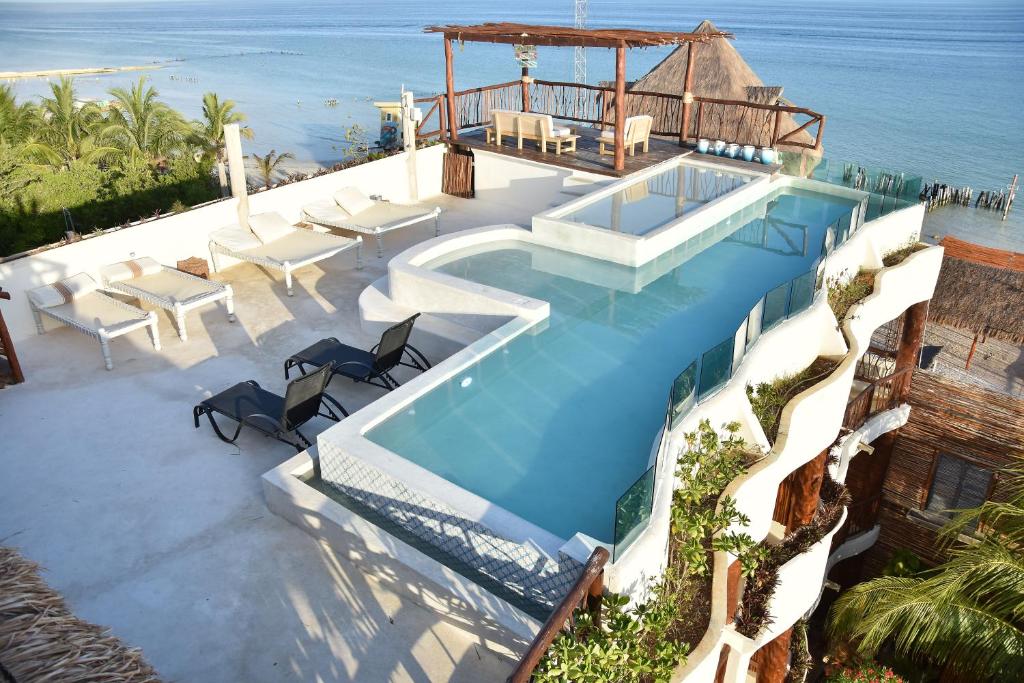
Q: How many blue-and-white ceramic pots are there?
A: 5